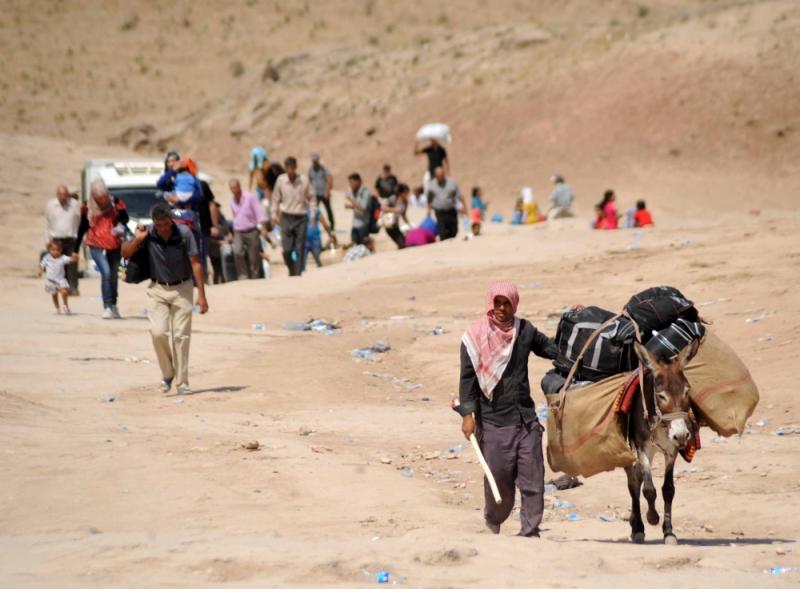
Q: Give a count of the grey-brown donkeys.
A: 1